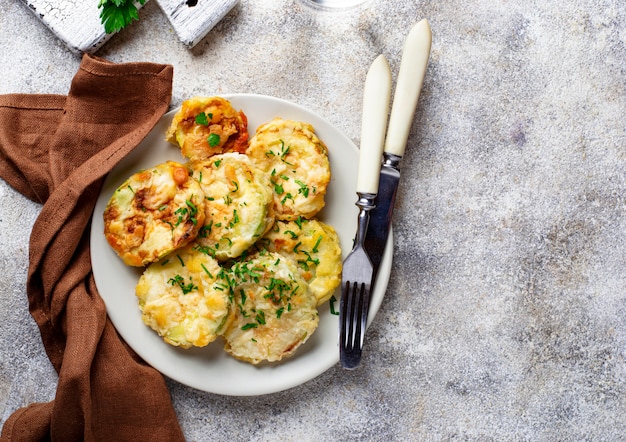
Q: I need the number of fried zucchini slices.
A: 7